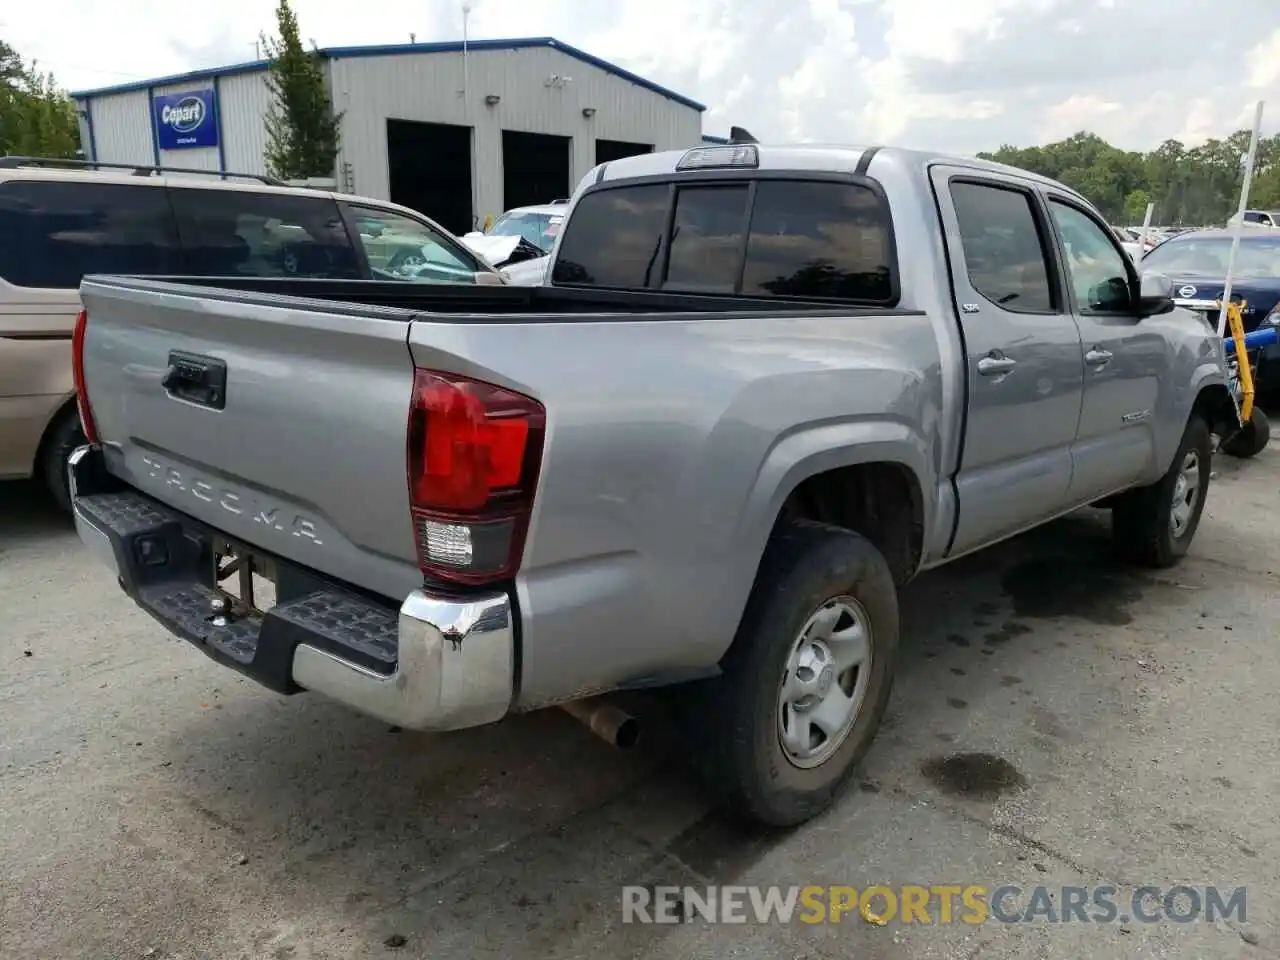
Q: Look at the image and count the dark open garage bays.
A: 3